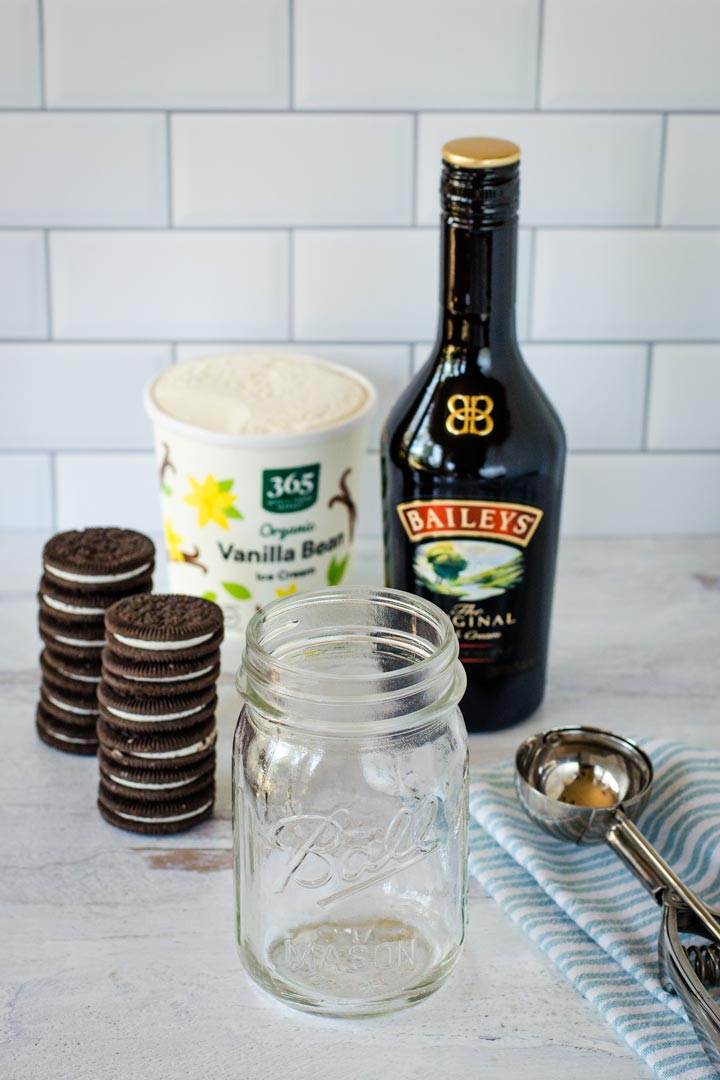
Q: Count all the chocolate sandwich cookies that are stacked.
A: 12